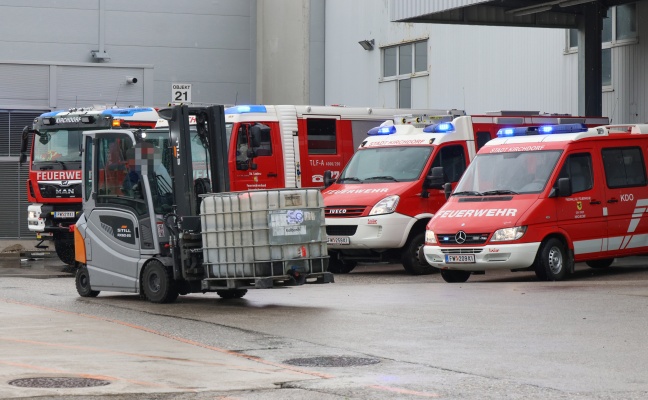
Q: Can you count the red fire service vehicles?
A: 4